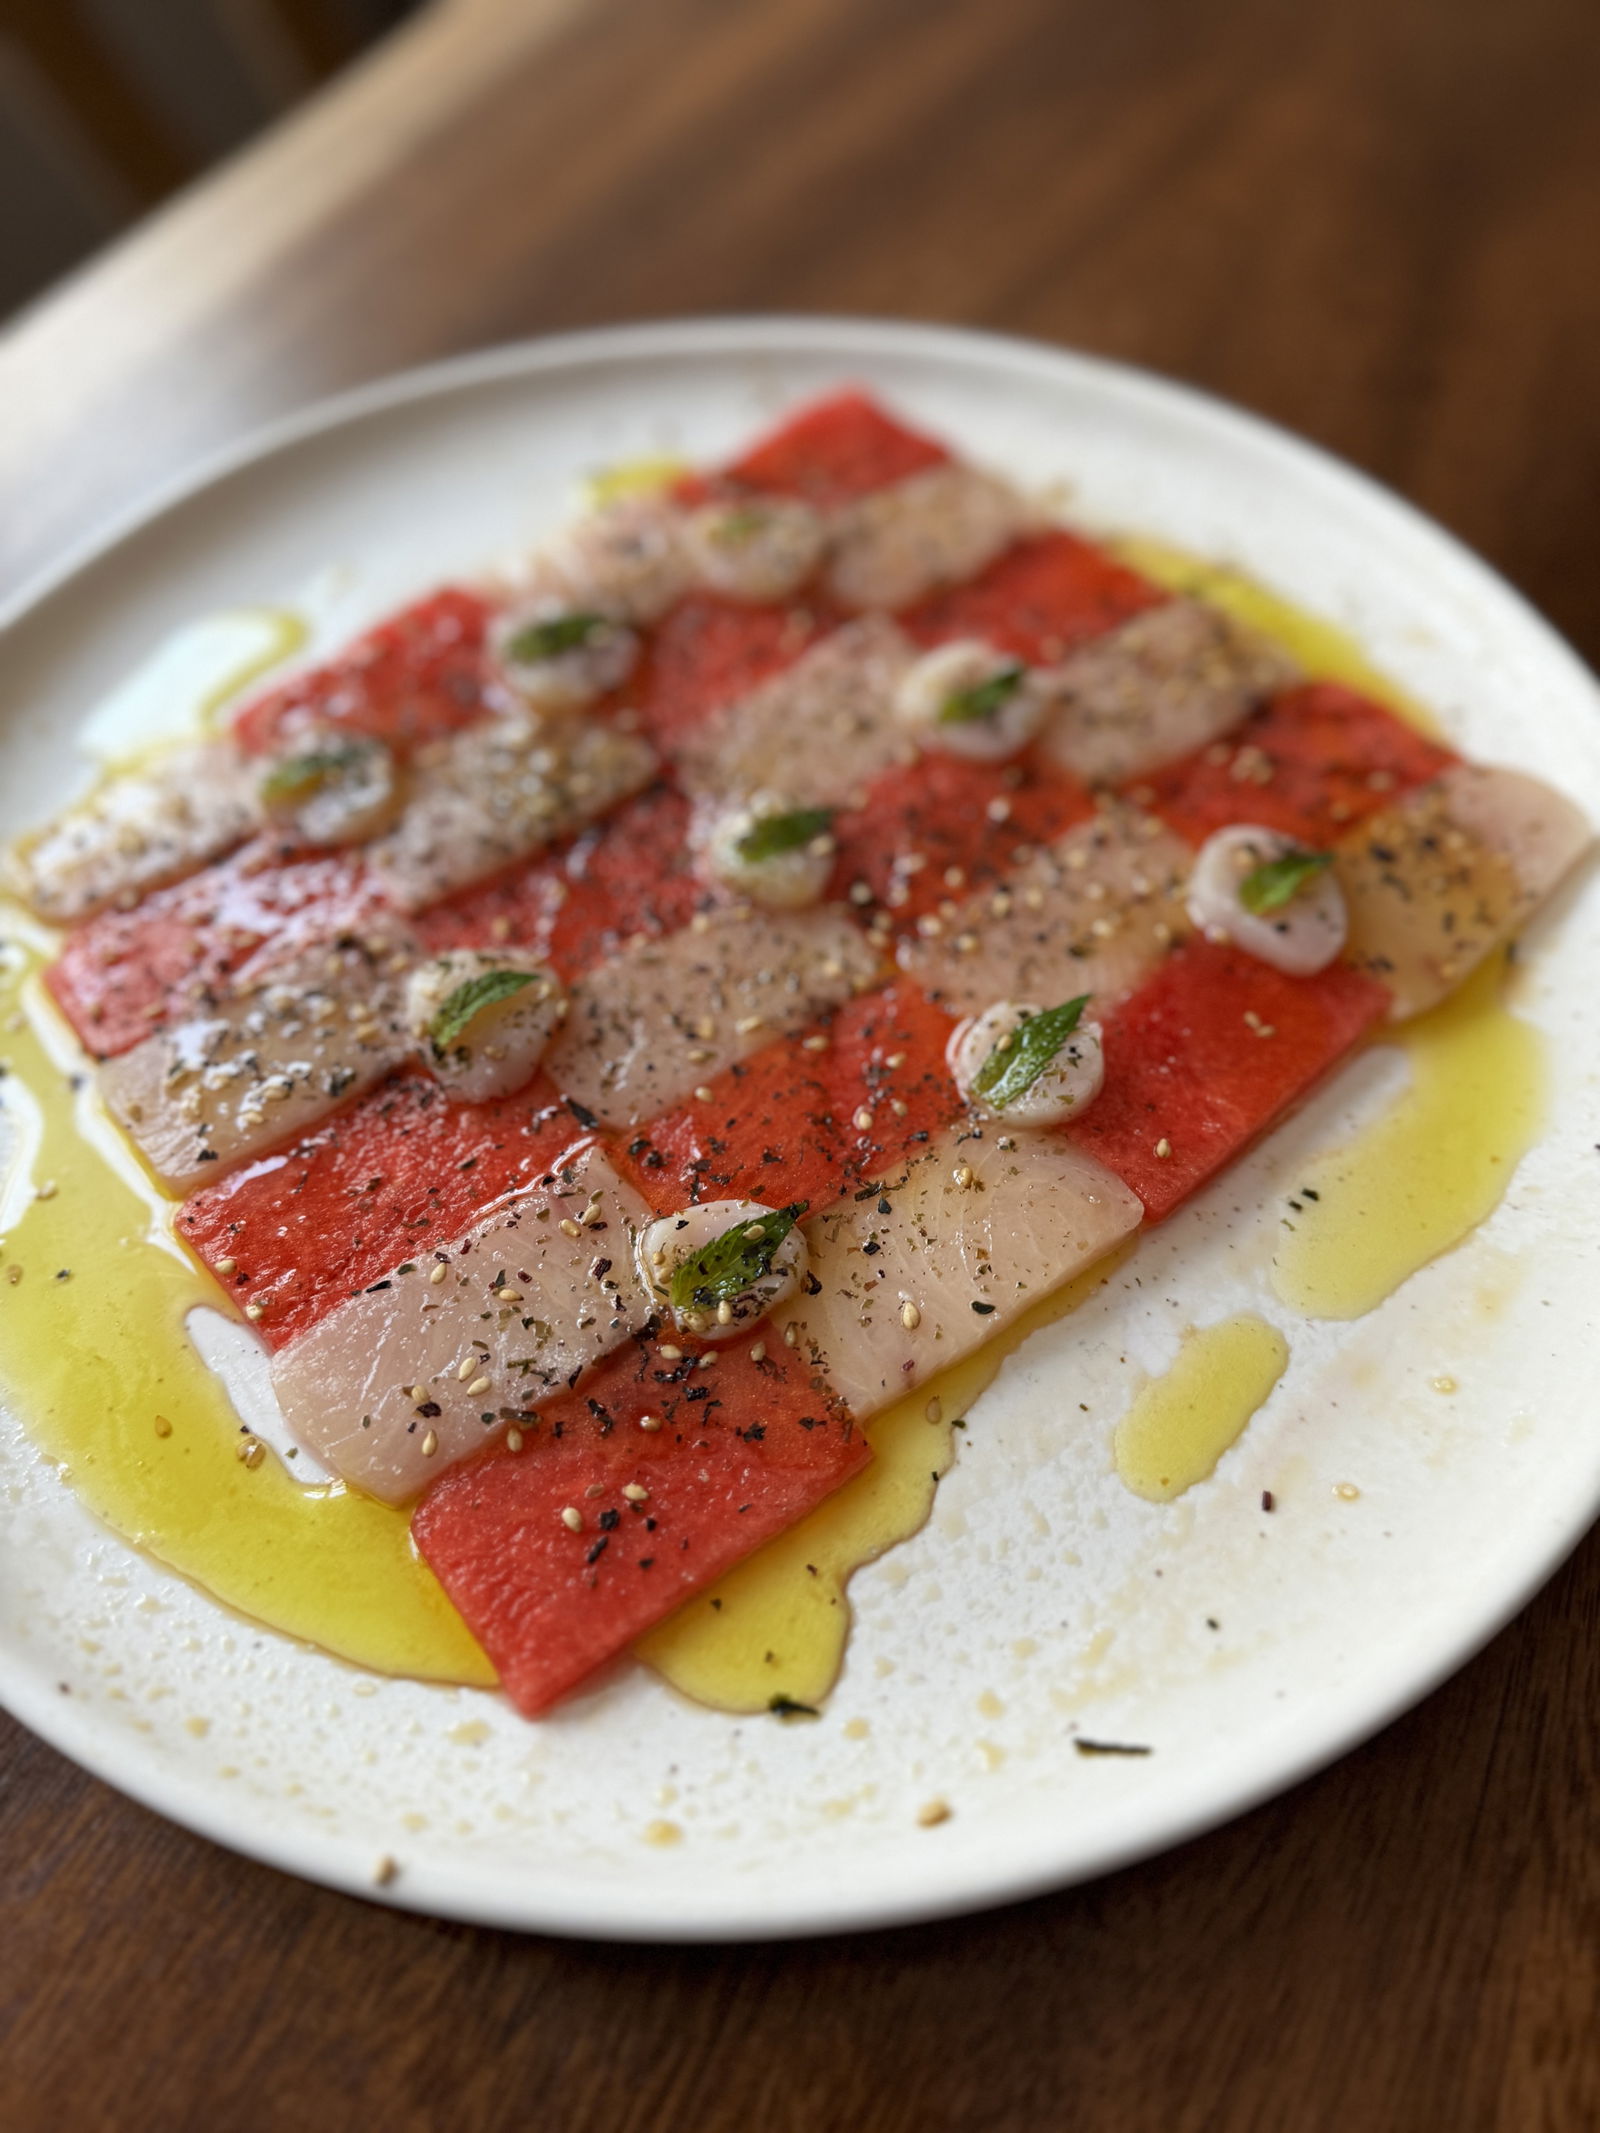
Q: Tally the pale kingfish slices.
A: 12